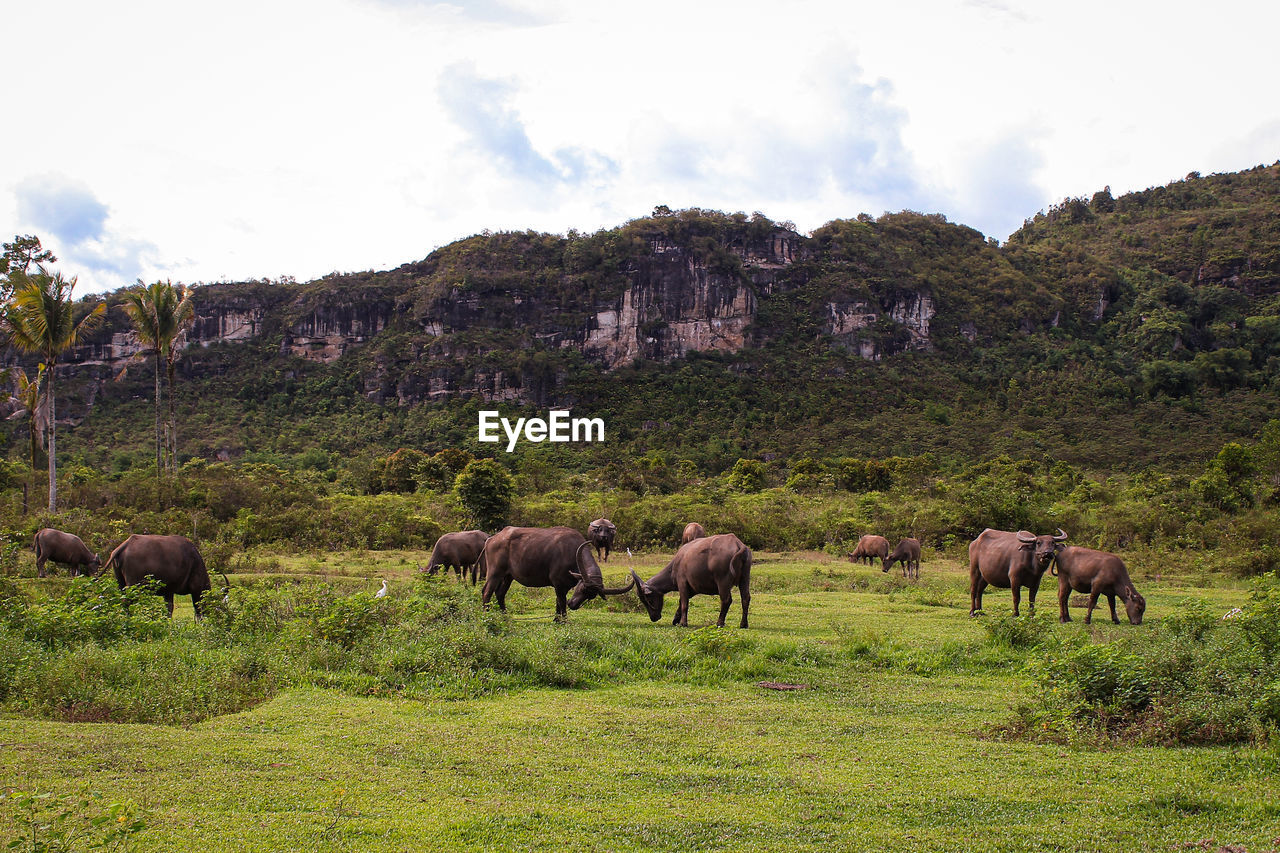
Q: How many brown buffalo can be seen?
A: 11